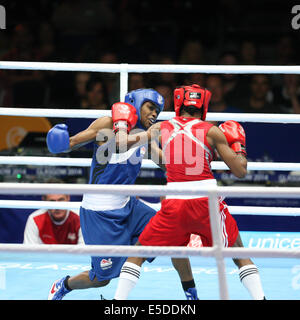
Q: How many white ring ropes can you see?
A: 6